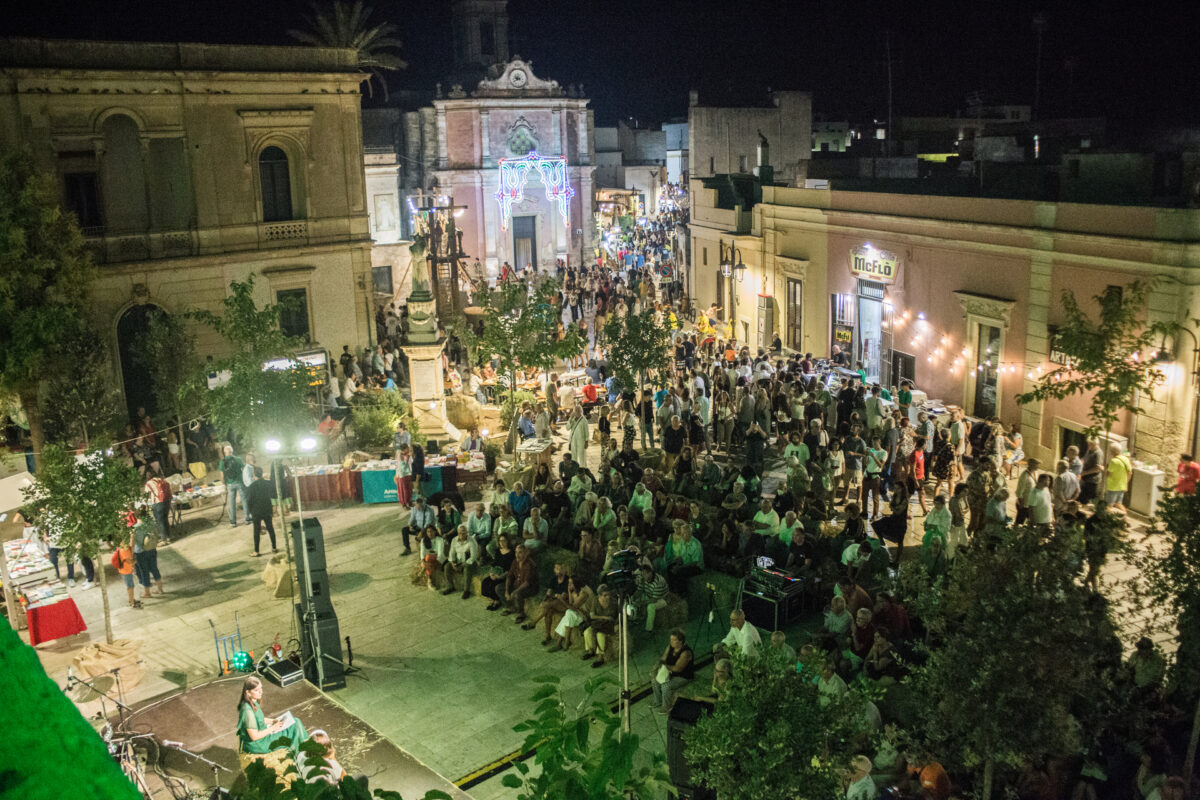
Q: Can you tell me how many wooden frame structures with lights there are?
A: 1